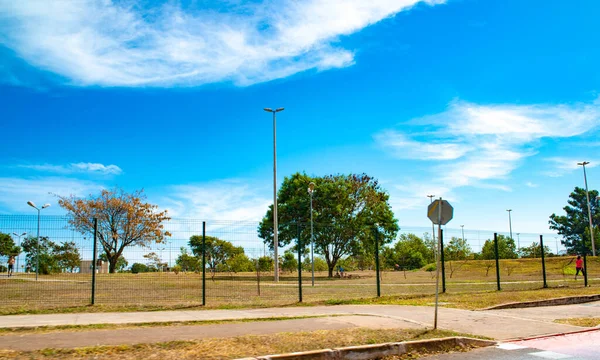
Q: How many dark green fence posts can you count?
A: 8